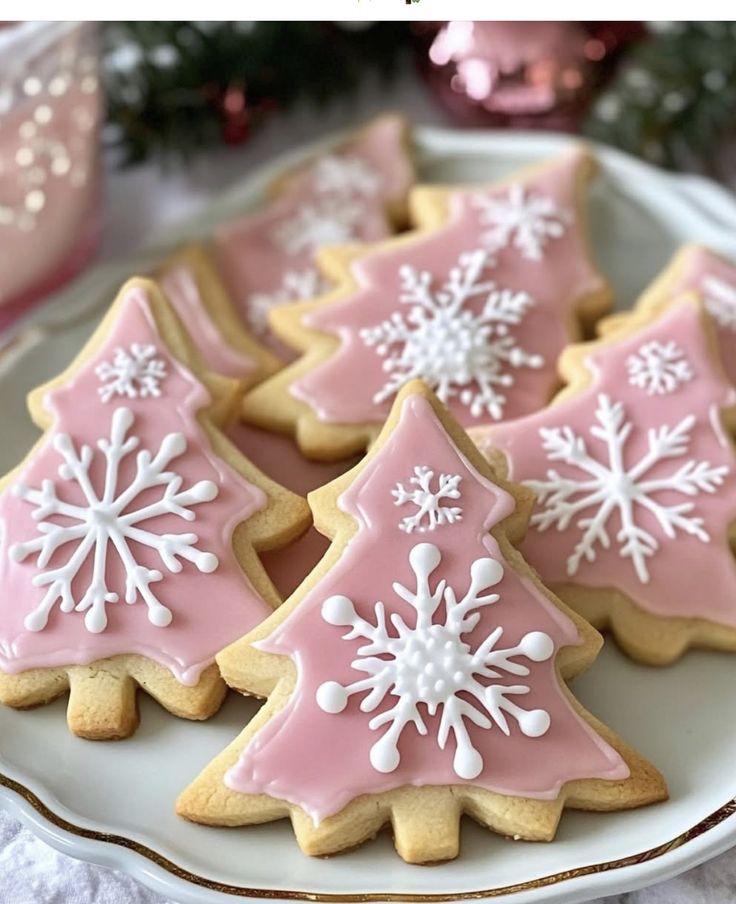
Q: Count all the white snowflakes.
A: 12